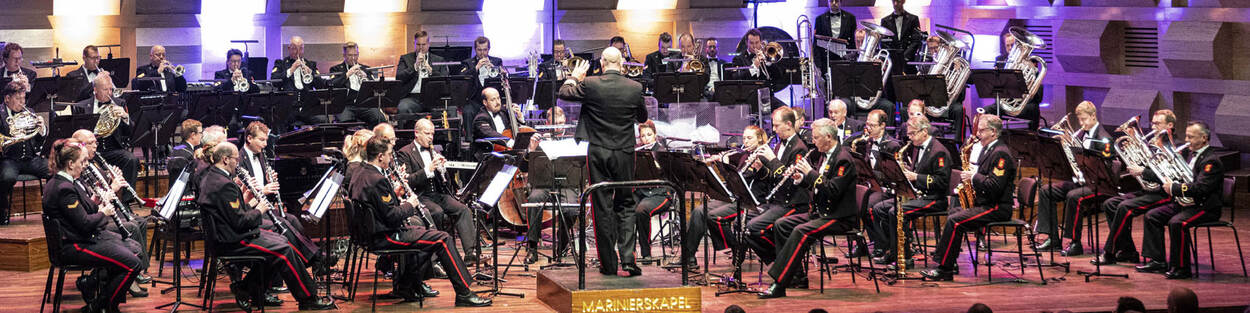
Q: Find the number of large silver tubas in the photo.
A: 3